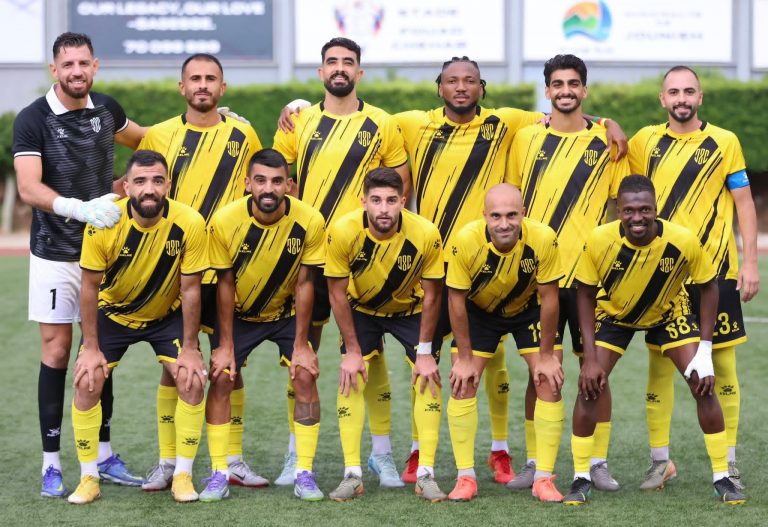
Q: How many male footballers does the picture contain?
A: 11